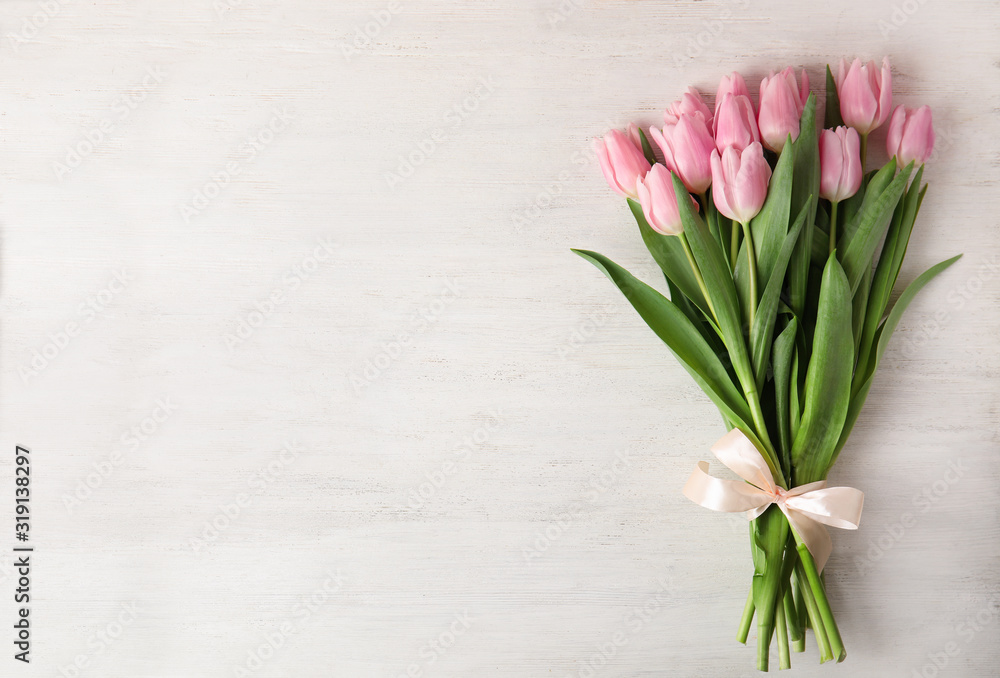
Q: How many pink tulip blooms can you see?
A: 11